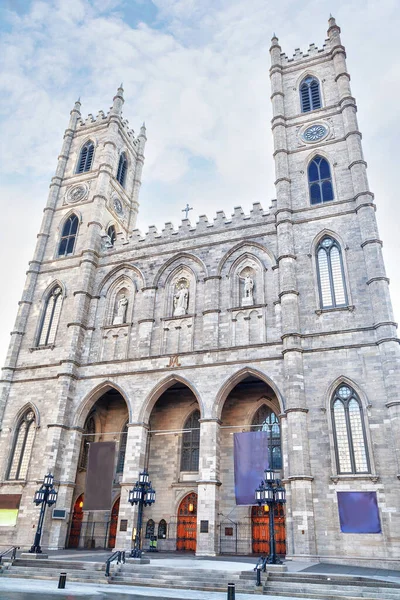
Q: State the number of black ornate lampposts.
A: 3